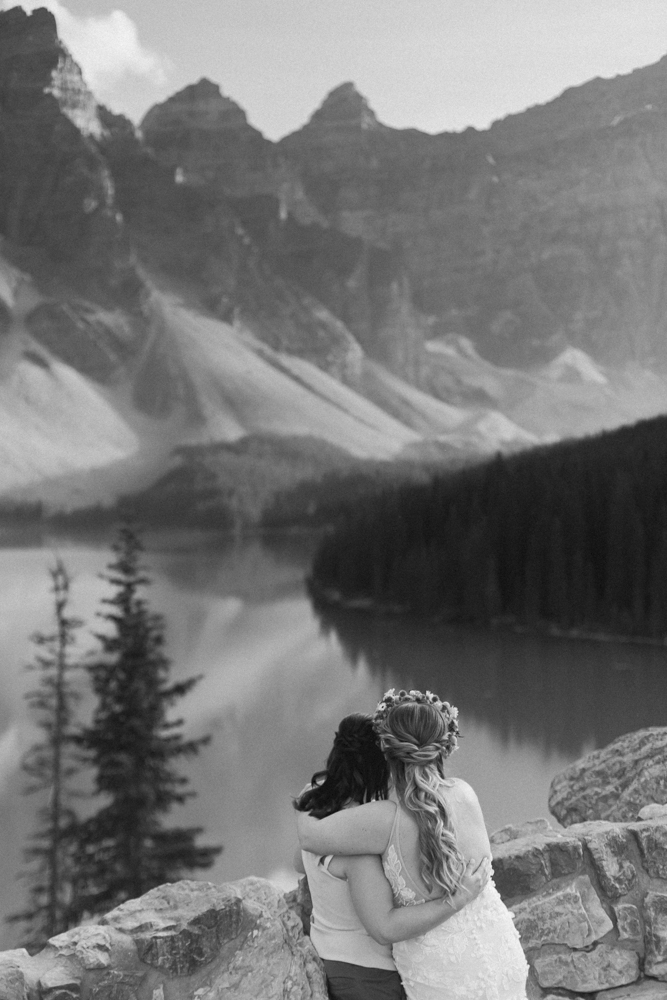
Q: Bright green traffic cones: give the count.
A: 0